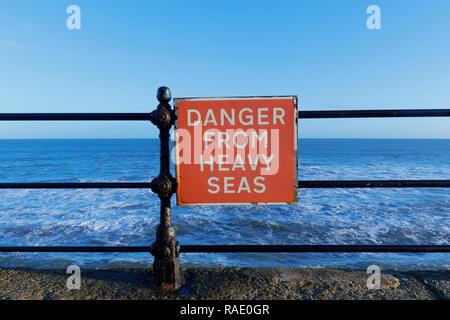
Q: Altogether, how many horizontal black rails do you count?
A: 3